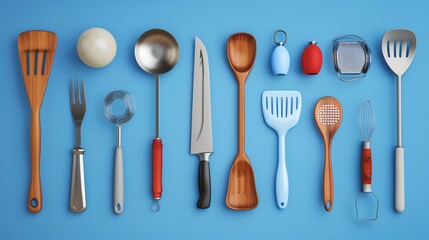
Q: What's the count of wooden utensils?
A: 3